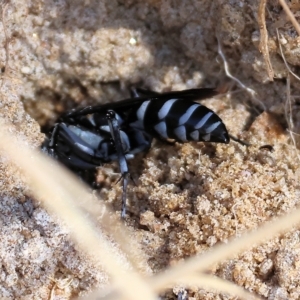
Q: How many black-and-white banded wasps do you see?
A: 1